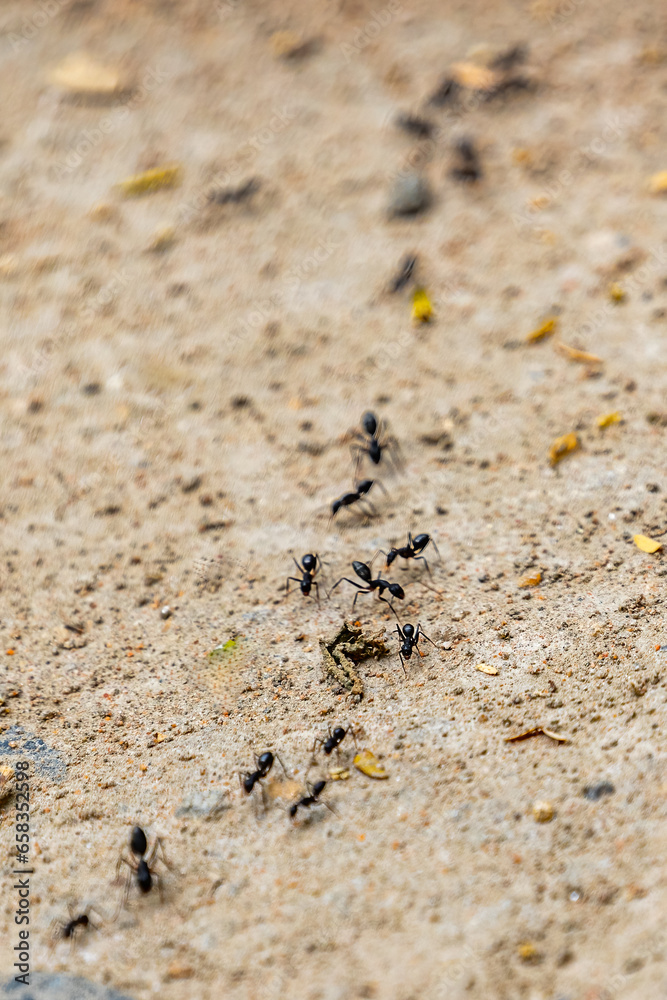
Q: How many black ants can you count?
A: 11